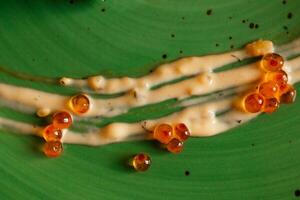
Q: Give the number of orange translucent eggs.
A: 14